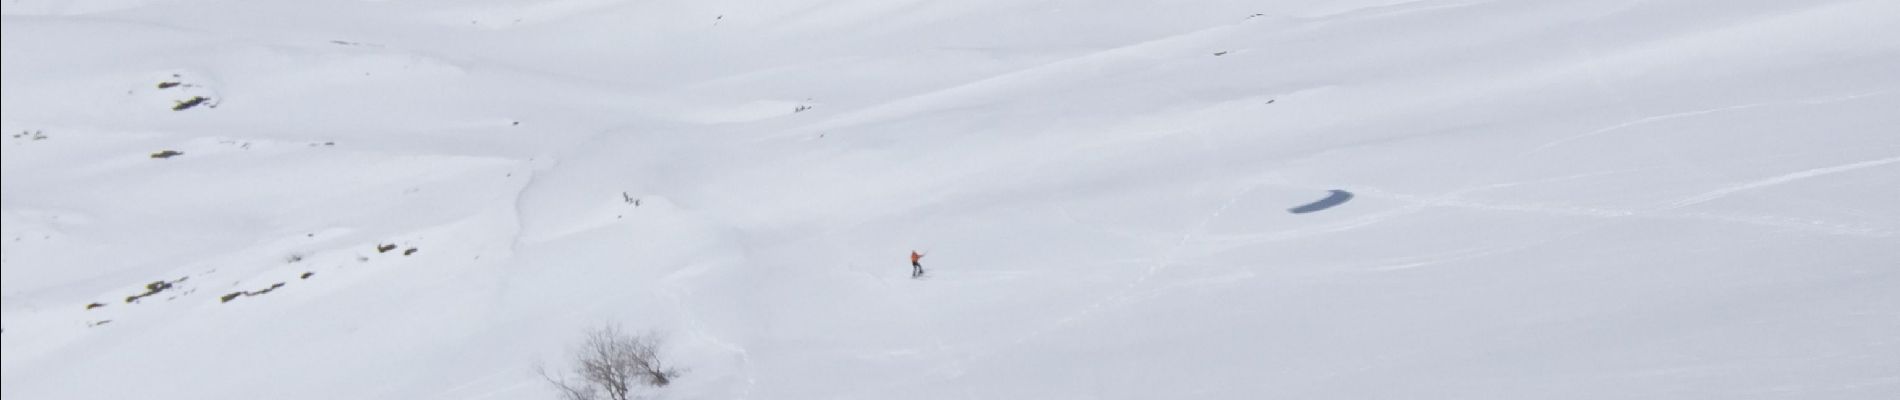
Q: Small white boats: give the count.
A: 0